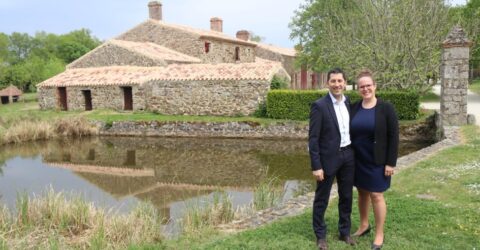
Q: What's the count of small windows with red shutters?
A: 2